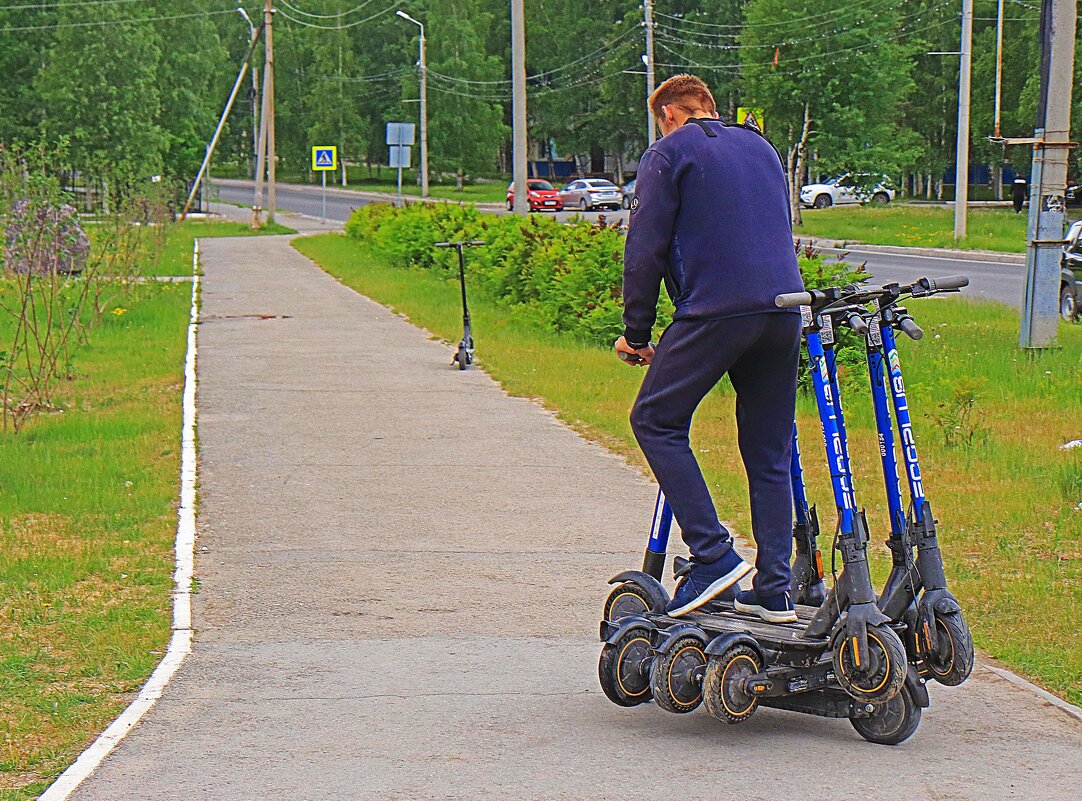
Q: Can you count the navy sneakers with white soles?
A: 2